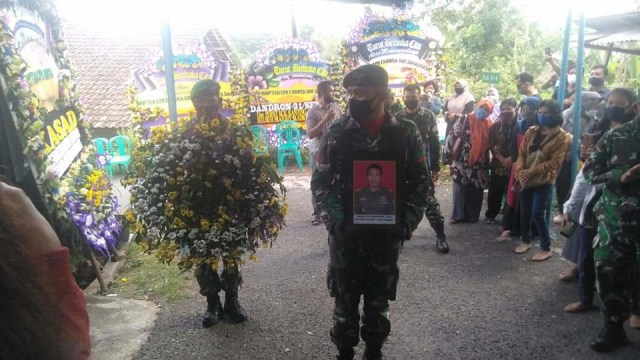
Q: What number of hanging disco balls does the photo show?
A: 0